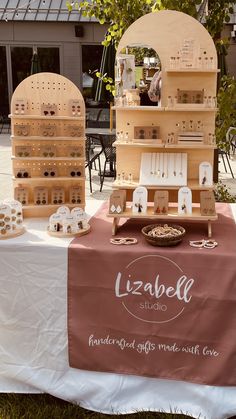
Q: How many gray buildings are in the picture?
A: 1